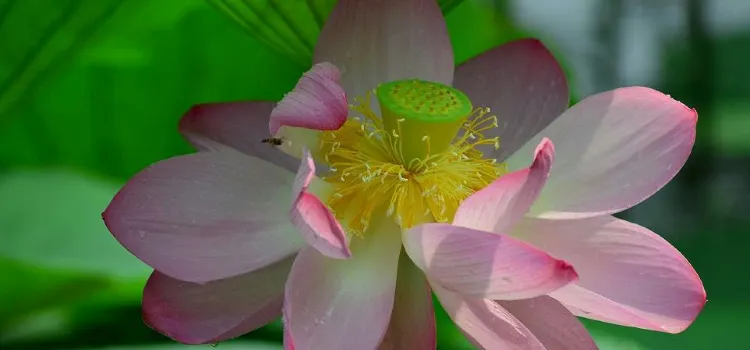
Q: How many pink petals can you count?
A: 15